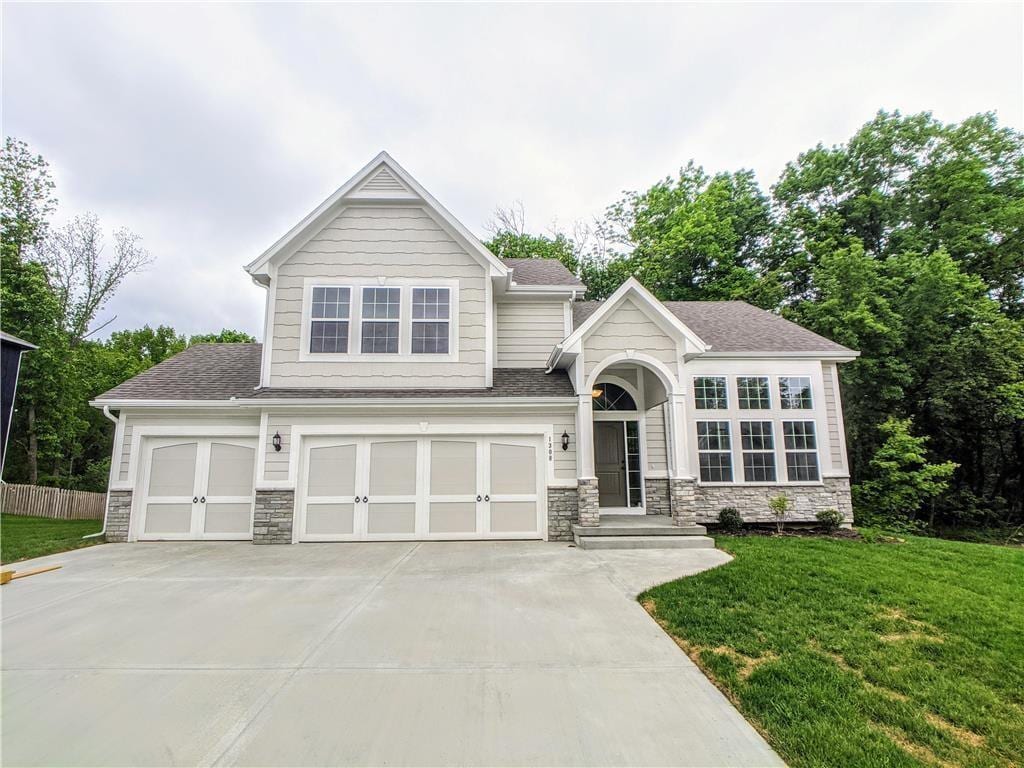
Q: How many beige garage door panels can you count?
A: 12